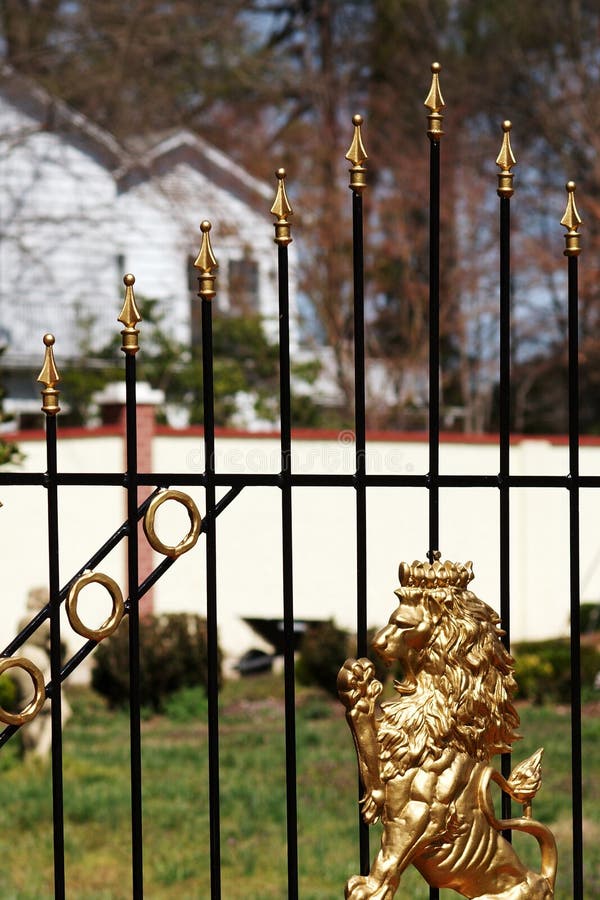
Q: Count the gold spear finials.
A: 8